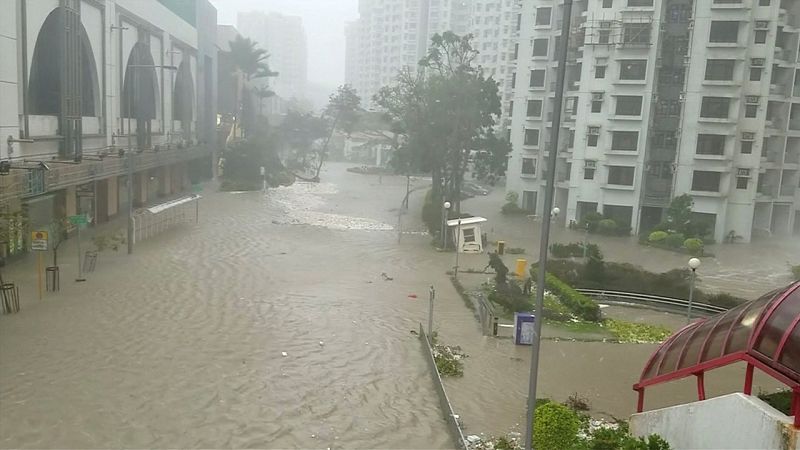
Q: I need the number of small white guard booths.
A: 1